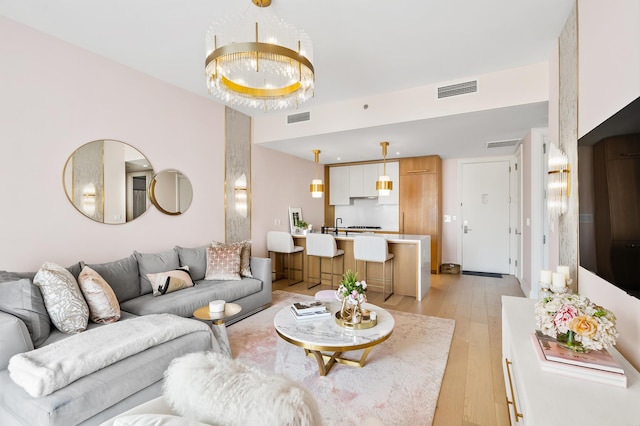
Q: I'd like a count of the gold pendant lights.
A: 2